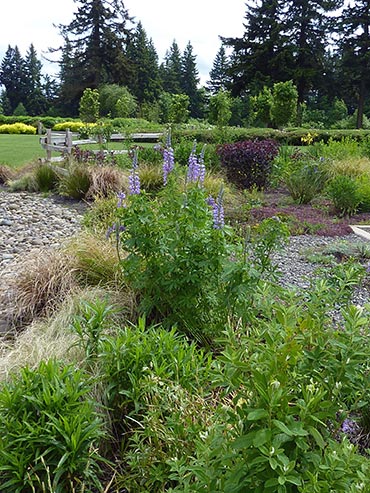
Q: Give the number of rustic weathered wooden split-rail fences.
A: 1